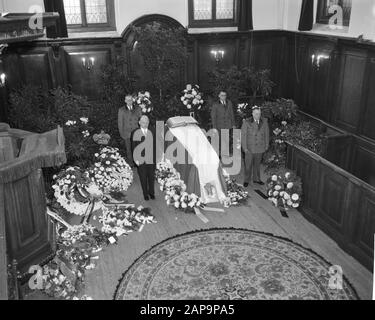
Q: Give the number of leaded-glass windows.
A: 3